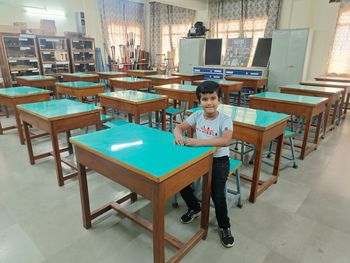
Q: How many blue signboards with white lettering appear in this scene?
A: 3